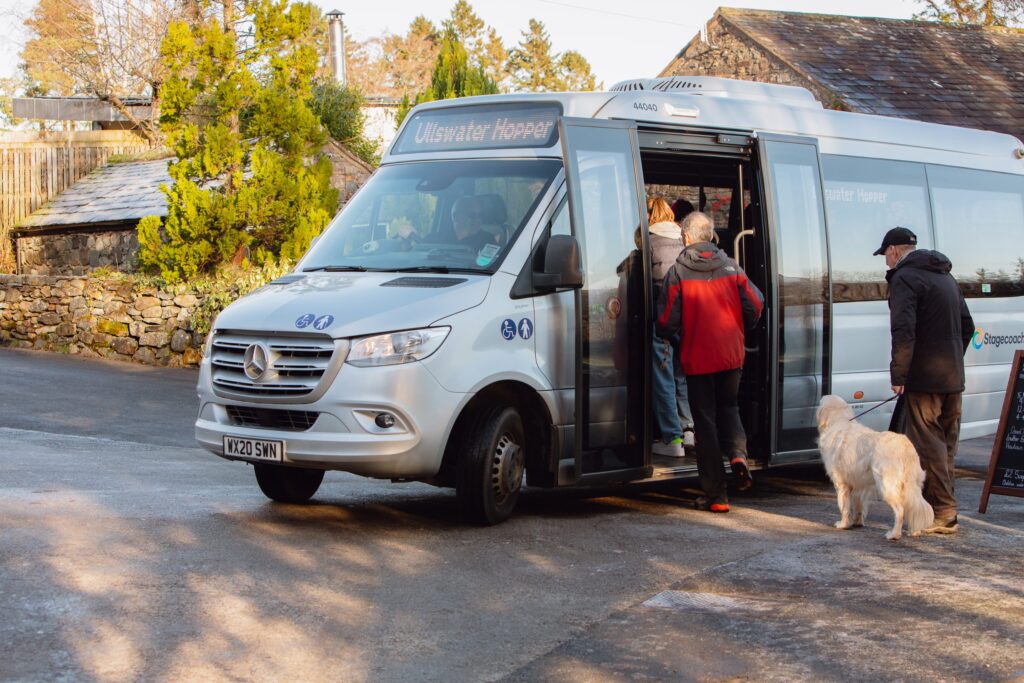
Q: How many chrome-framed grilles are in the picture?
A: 1